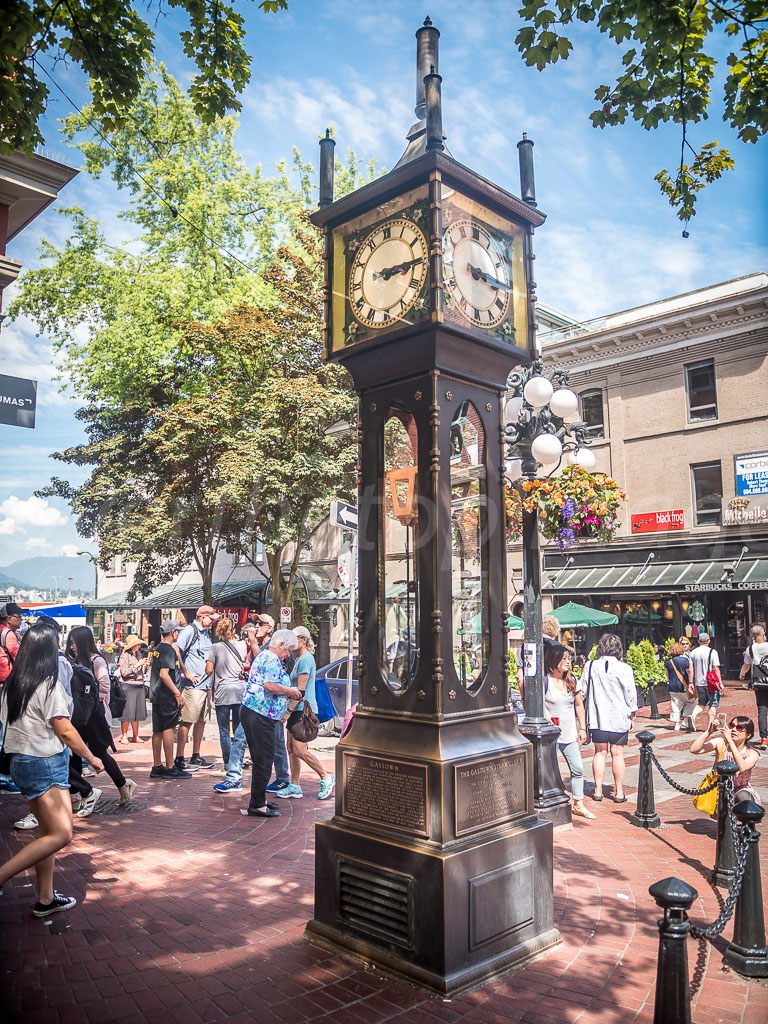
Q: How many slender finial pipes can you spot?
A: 4